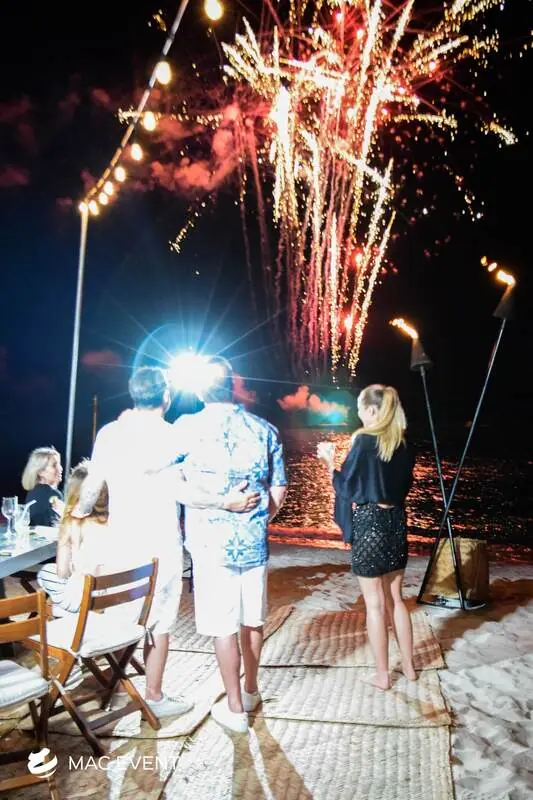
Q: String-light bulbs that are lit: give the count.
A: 9